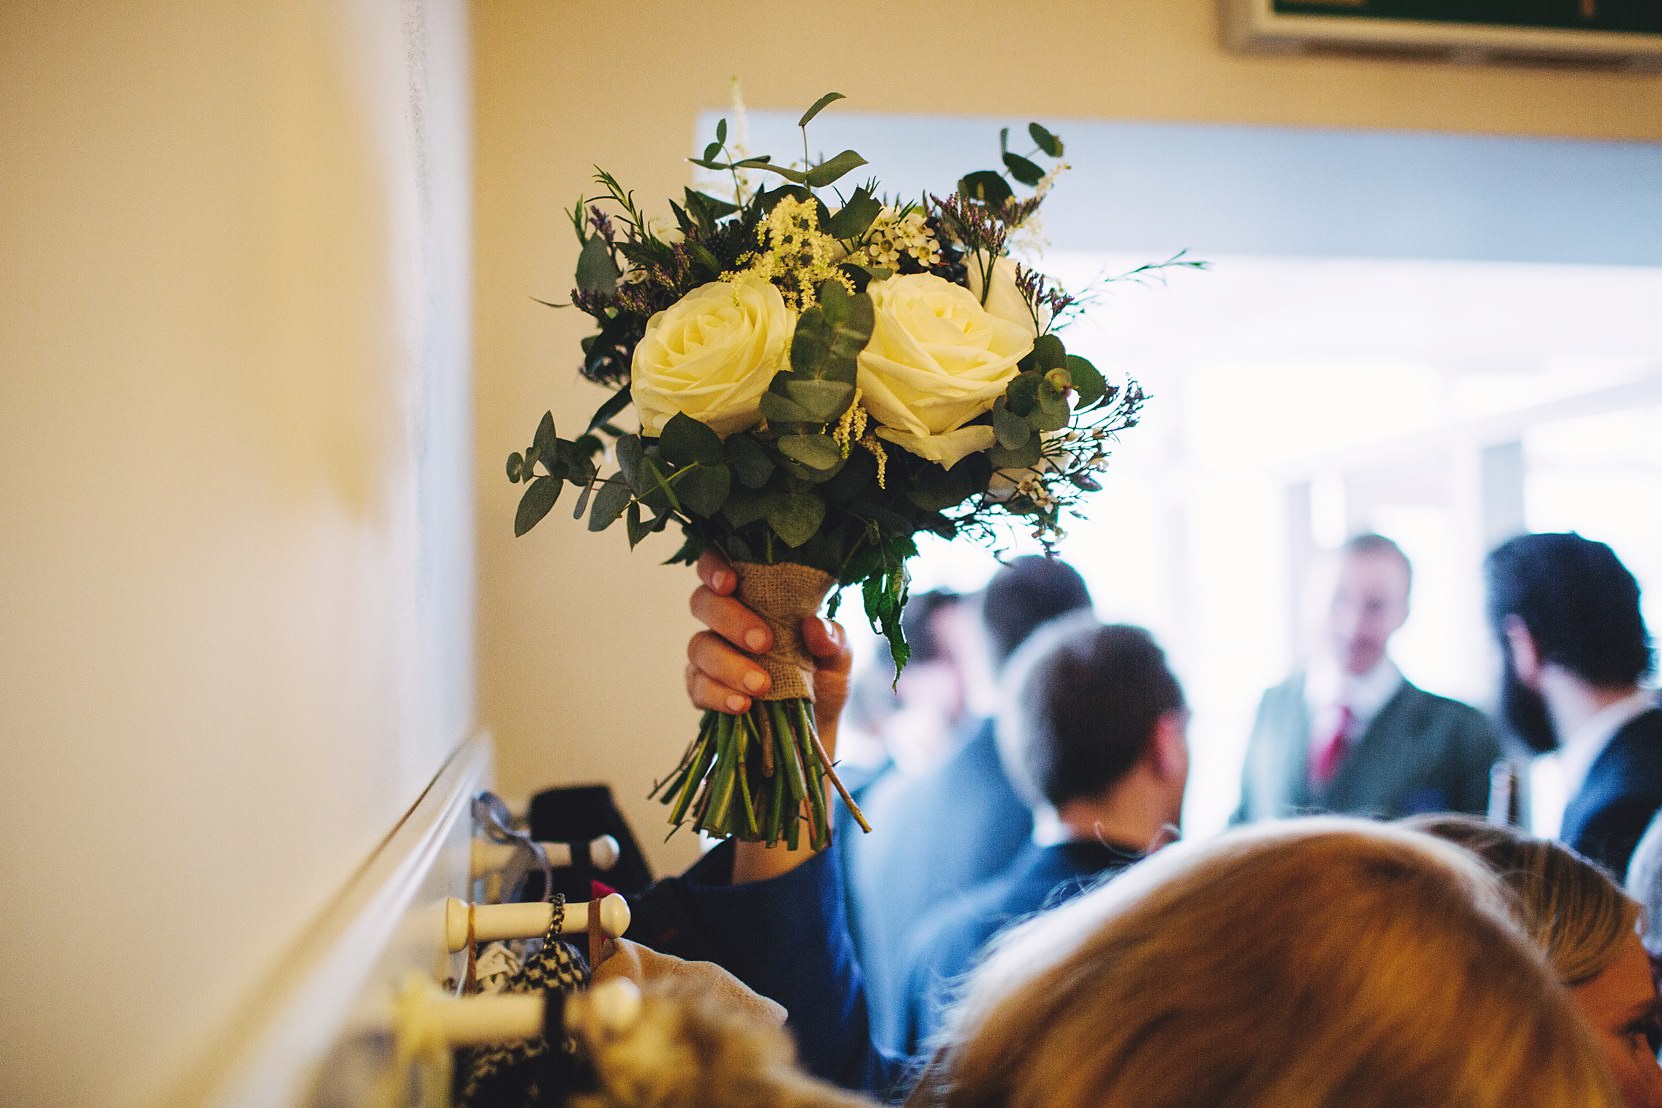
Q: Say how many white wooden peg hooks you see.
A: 3